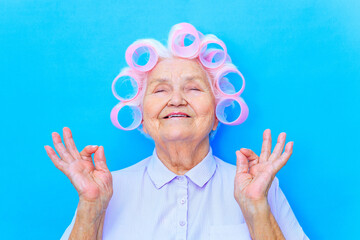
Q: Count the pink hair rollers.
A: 7